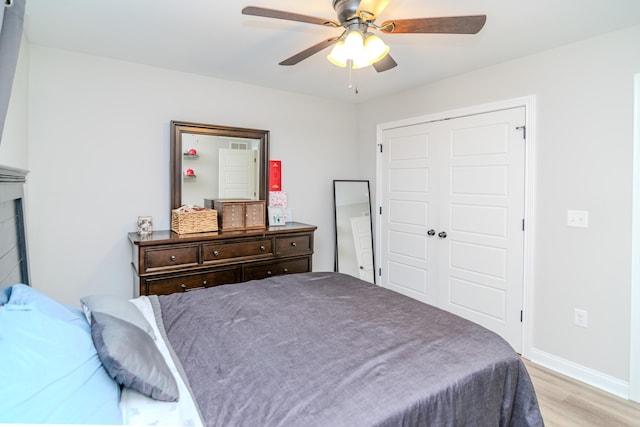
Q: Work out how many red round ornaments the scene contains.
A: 2